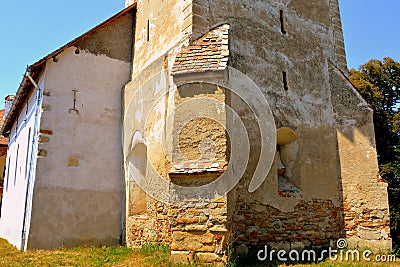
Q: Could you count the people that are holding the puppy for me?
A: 0